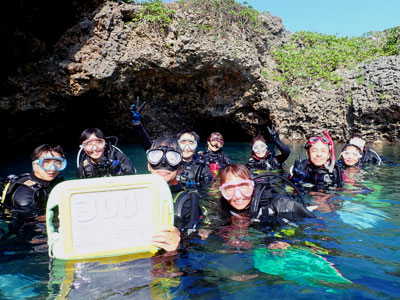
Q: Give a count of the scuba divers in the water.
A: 10